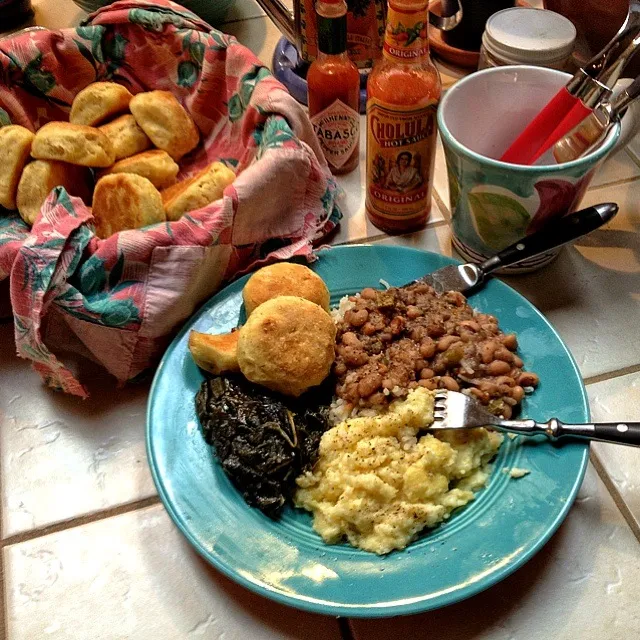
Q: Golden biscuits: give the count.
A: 12